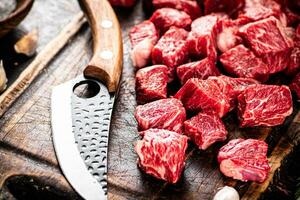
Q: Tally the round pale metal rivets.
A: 2